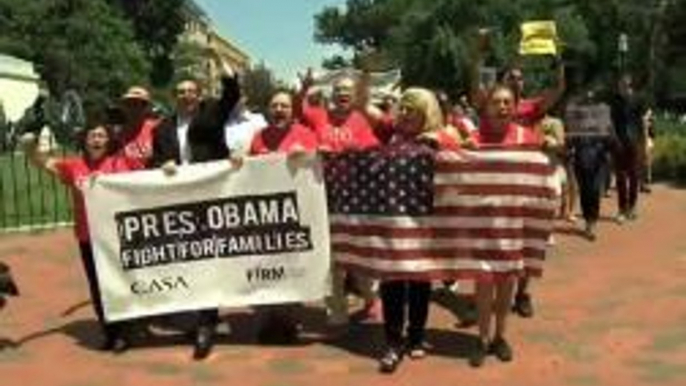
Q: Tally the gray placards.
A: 1